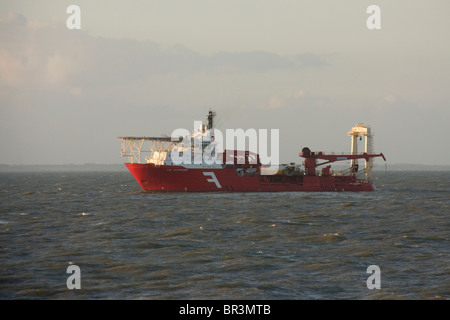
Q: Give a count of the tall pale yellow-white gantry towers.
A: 1